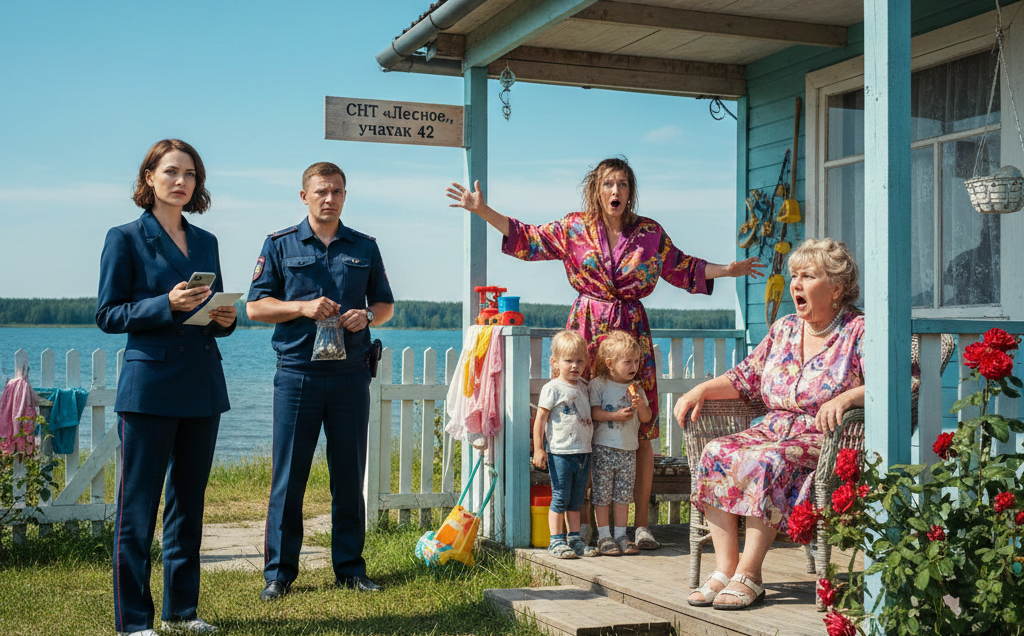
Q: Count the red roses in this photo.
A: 13